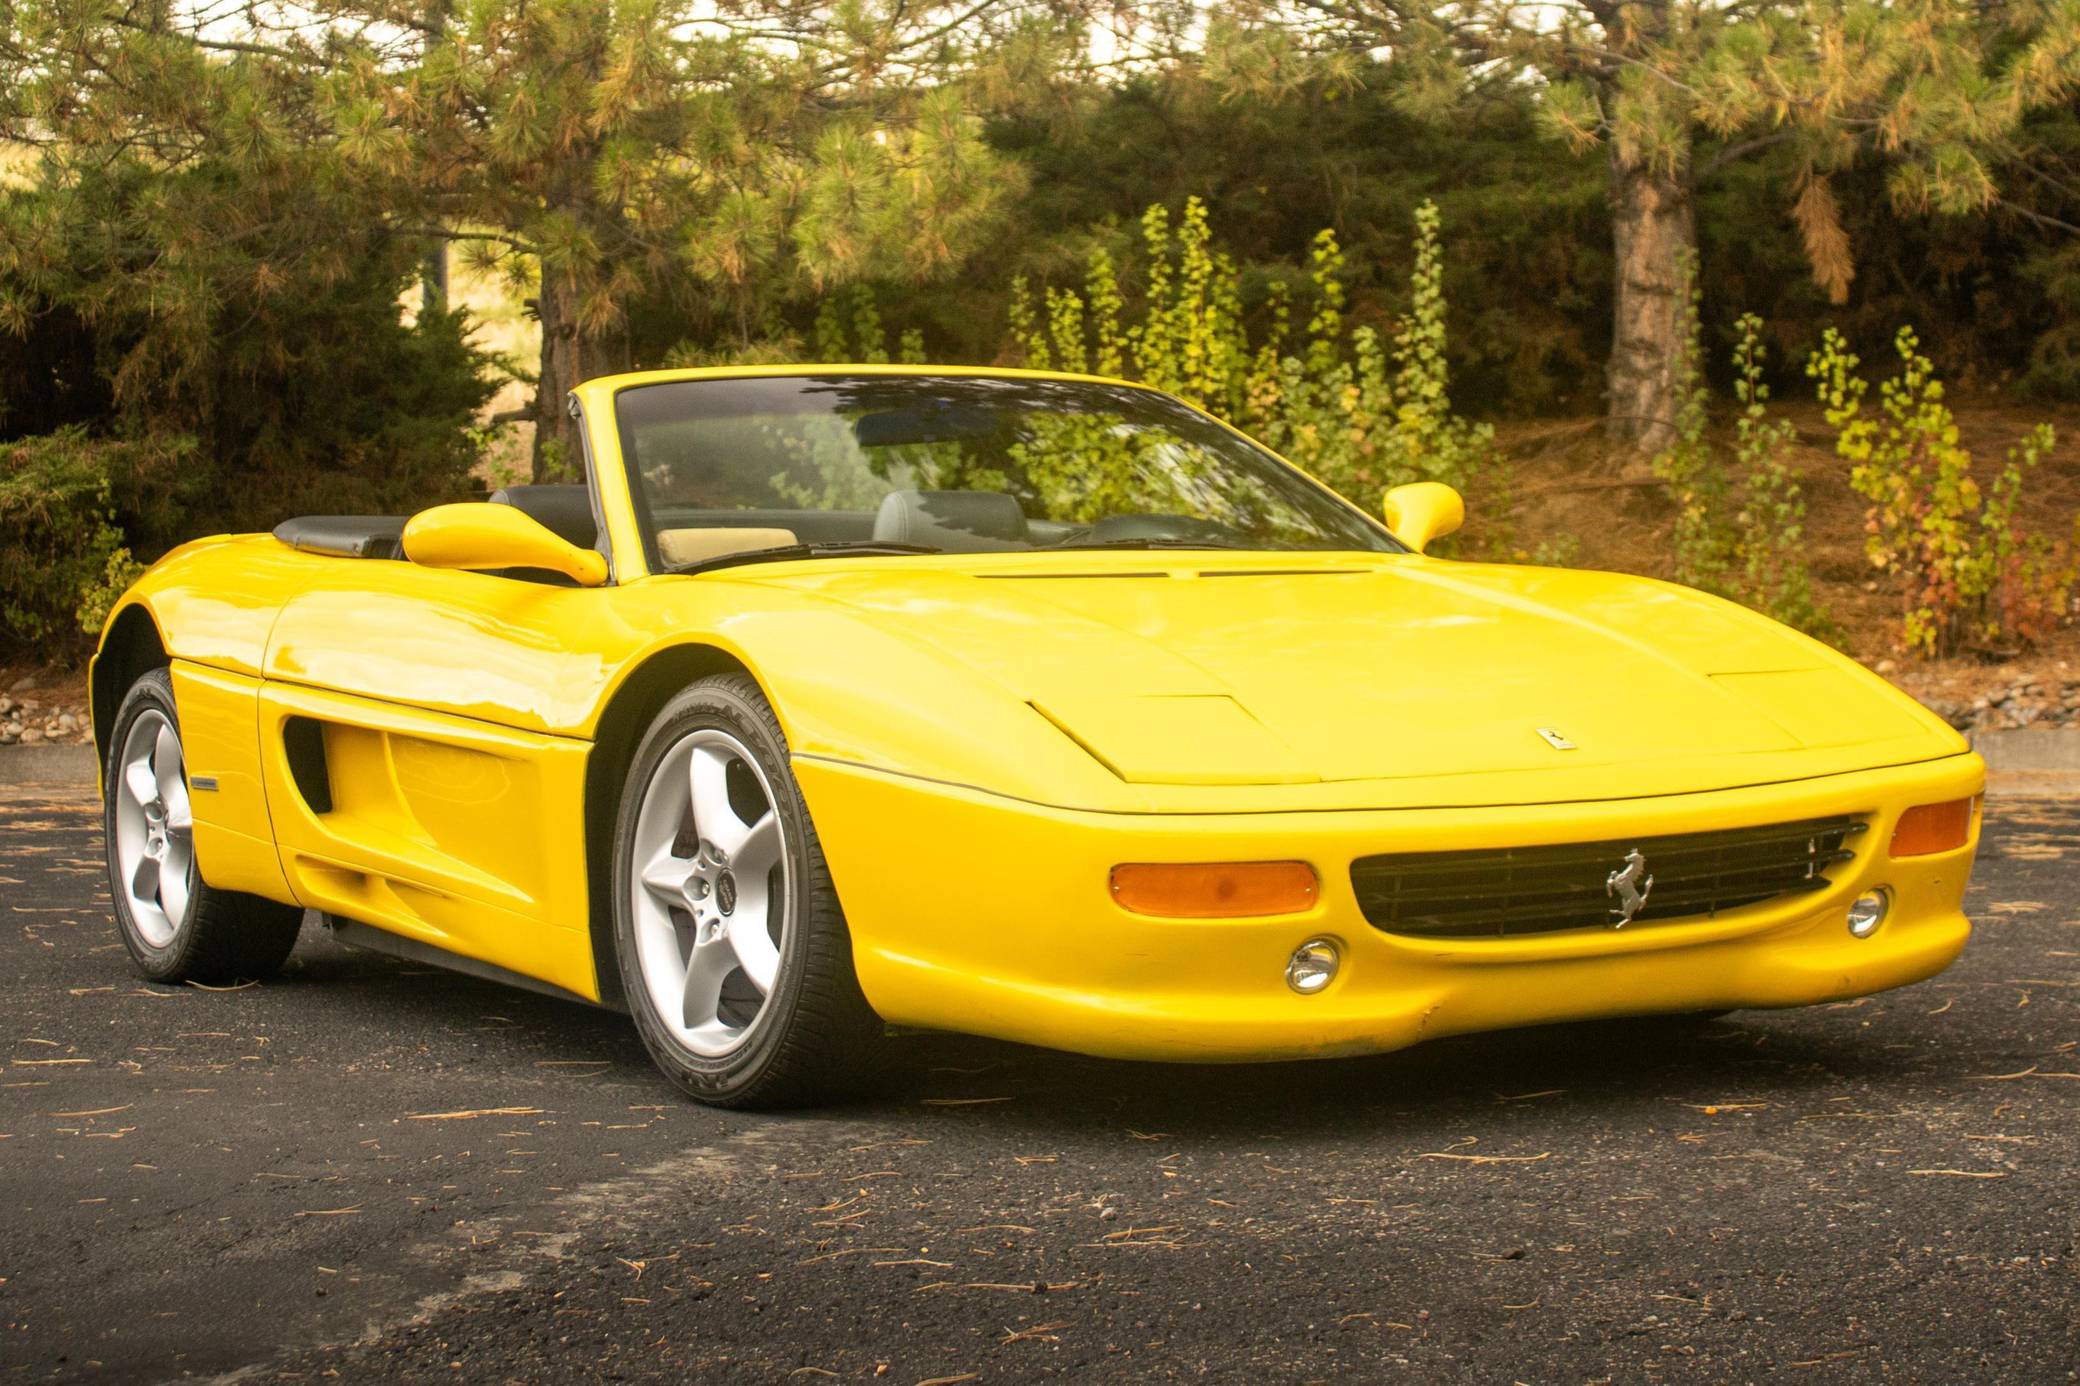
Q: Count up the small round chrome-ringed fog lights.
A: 2